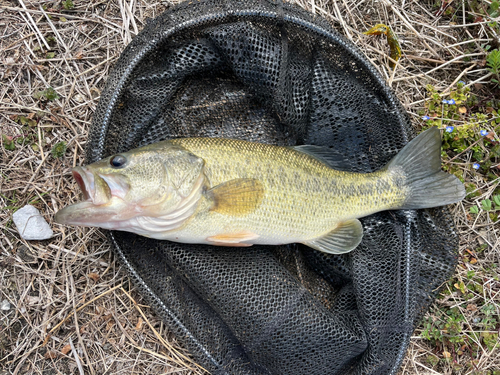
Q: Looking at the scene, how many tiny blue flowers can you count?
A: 7